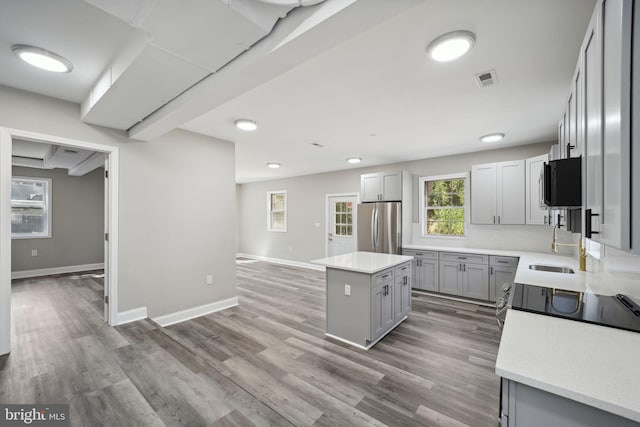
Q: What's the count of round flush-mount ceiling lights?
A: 6